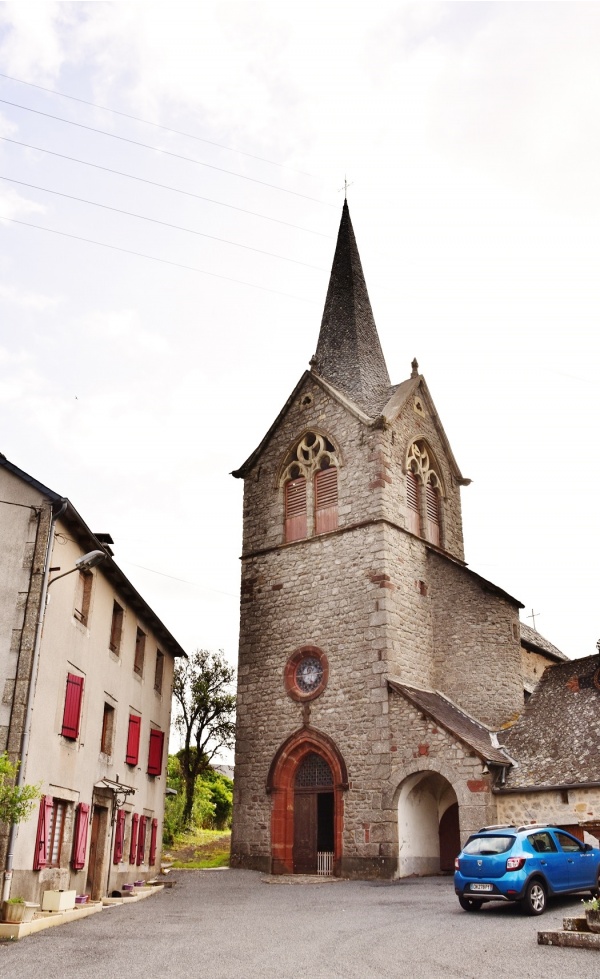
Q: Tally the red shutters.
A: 9